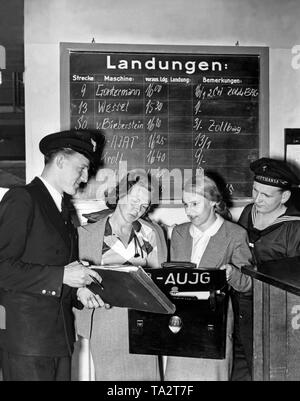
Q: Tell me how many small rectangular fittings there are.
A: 2